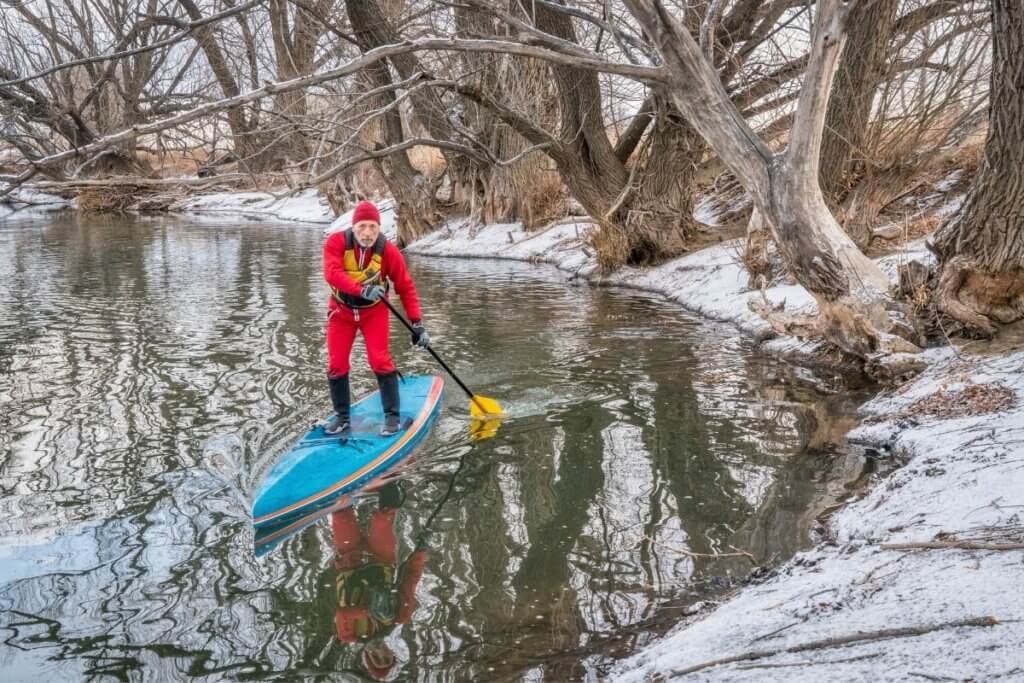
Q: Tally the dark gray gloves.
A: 2